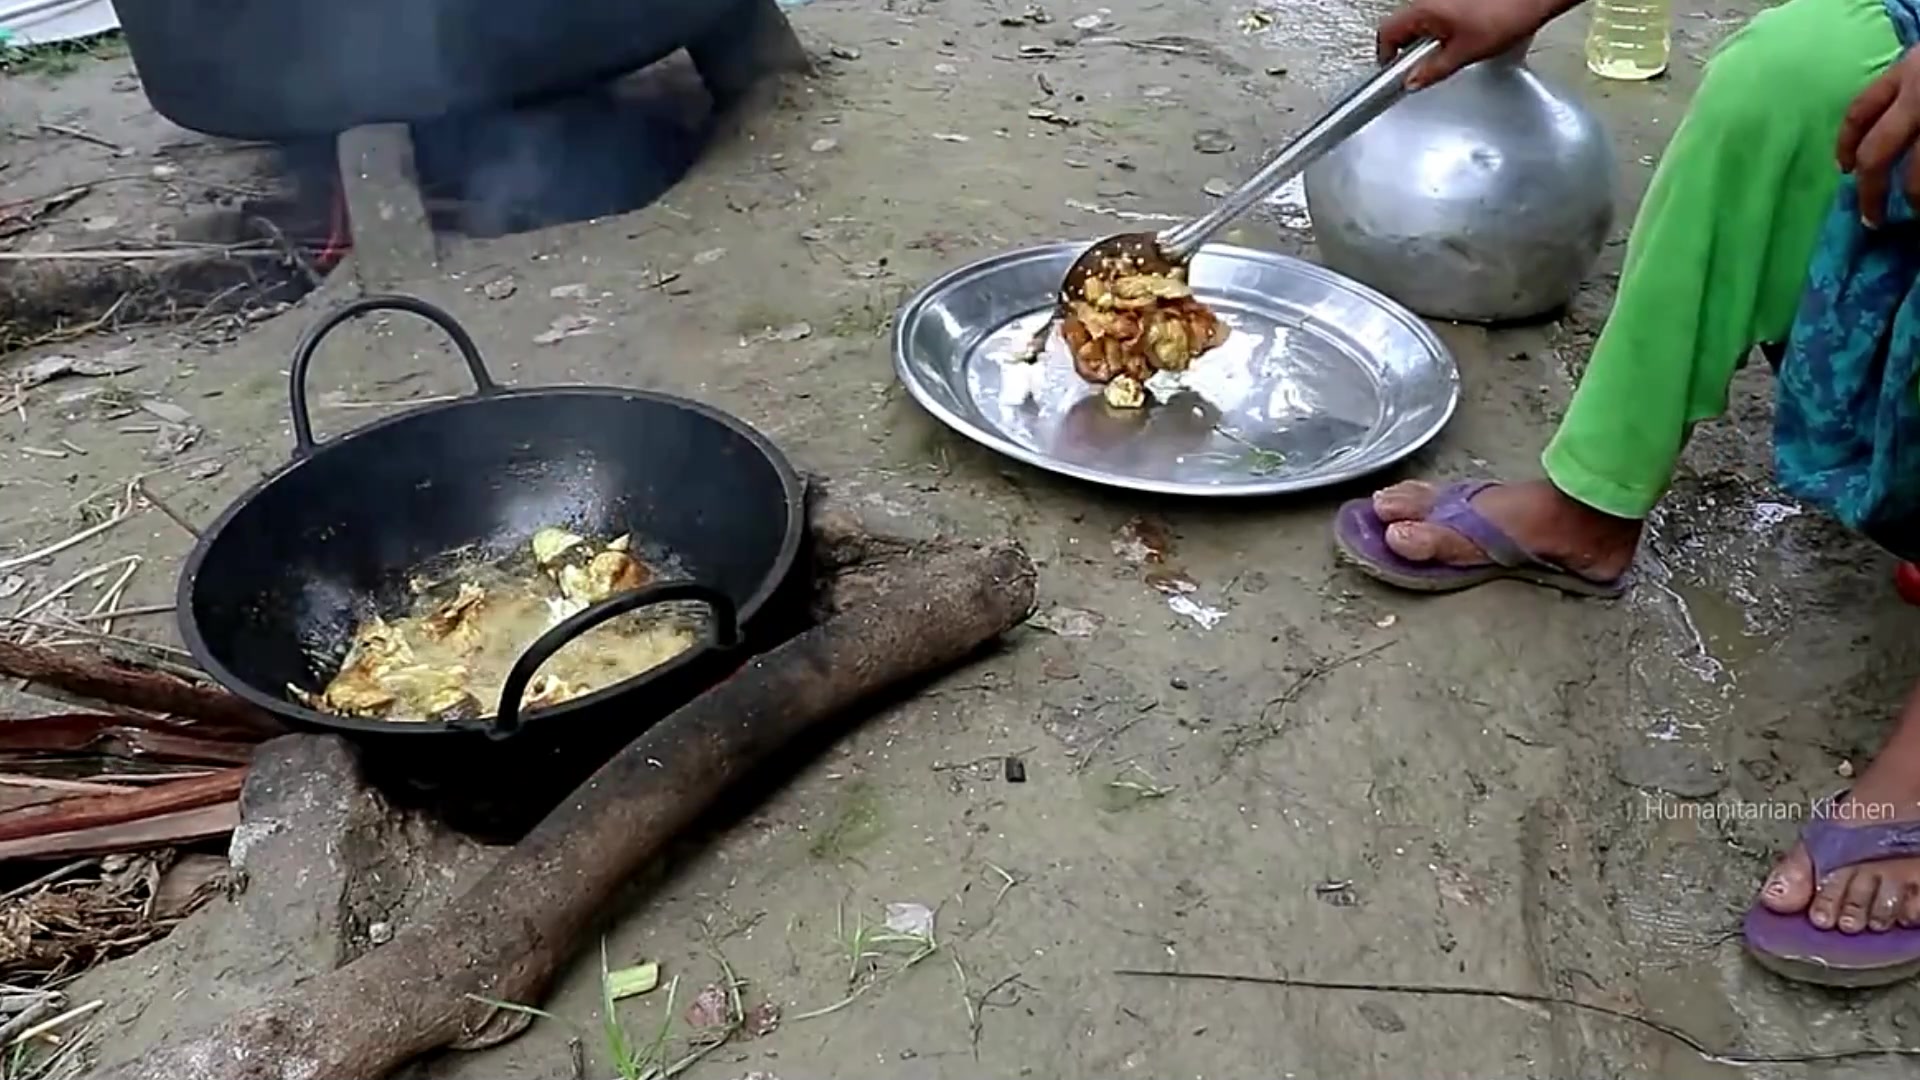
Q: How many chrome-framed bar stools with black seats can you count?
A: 0